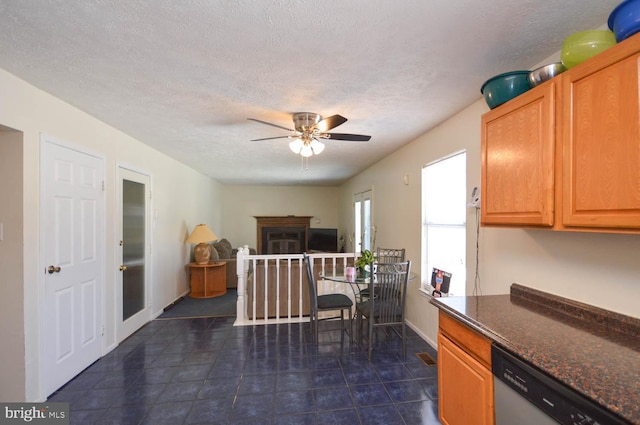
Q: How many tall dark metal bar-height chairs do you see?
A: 3